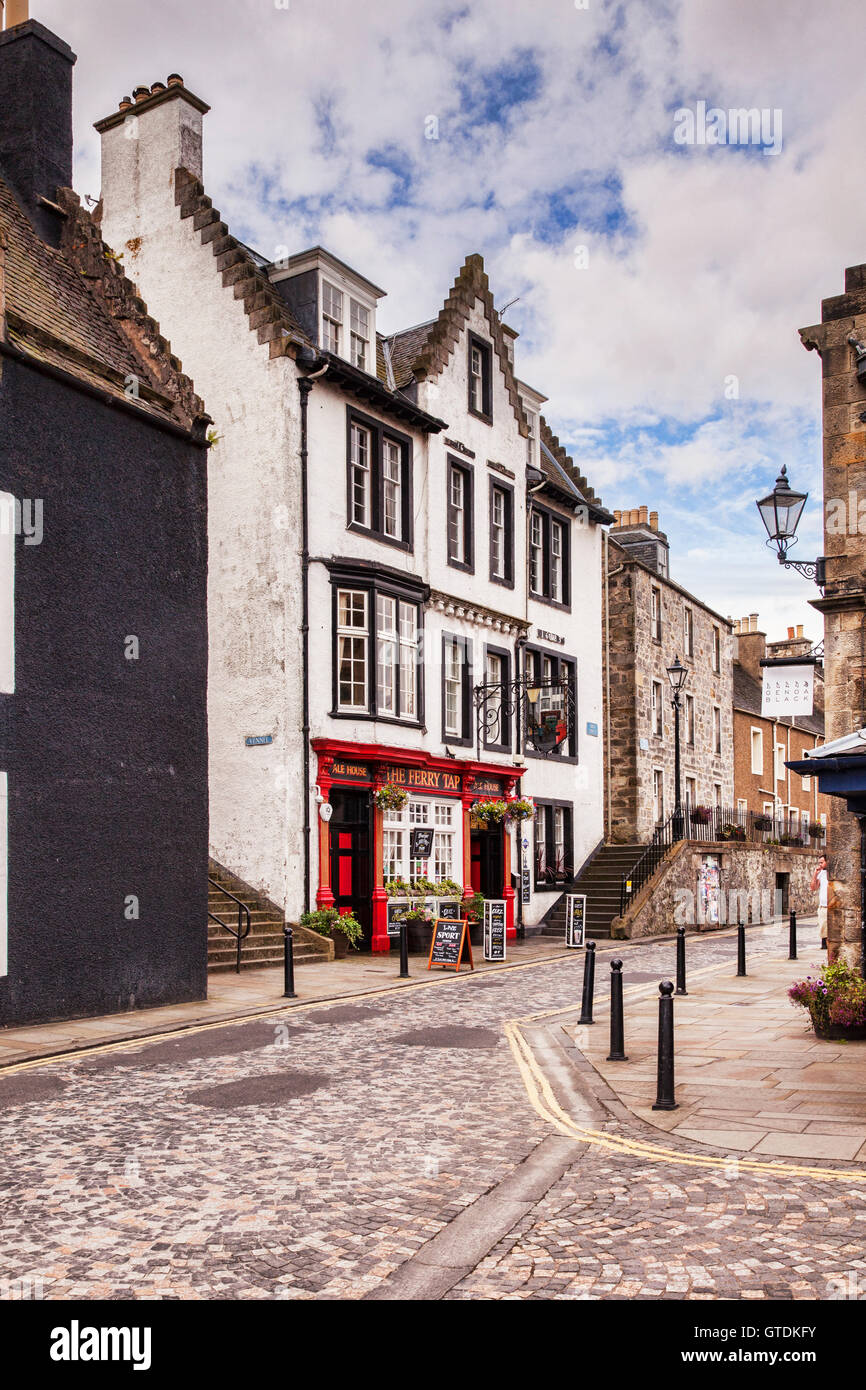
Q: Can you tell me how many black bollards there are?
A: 8